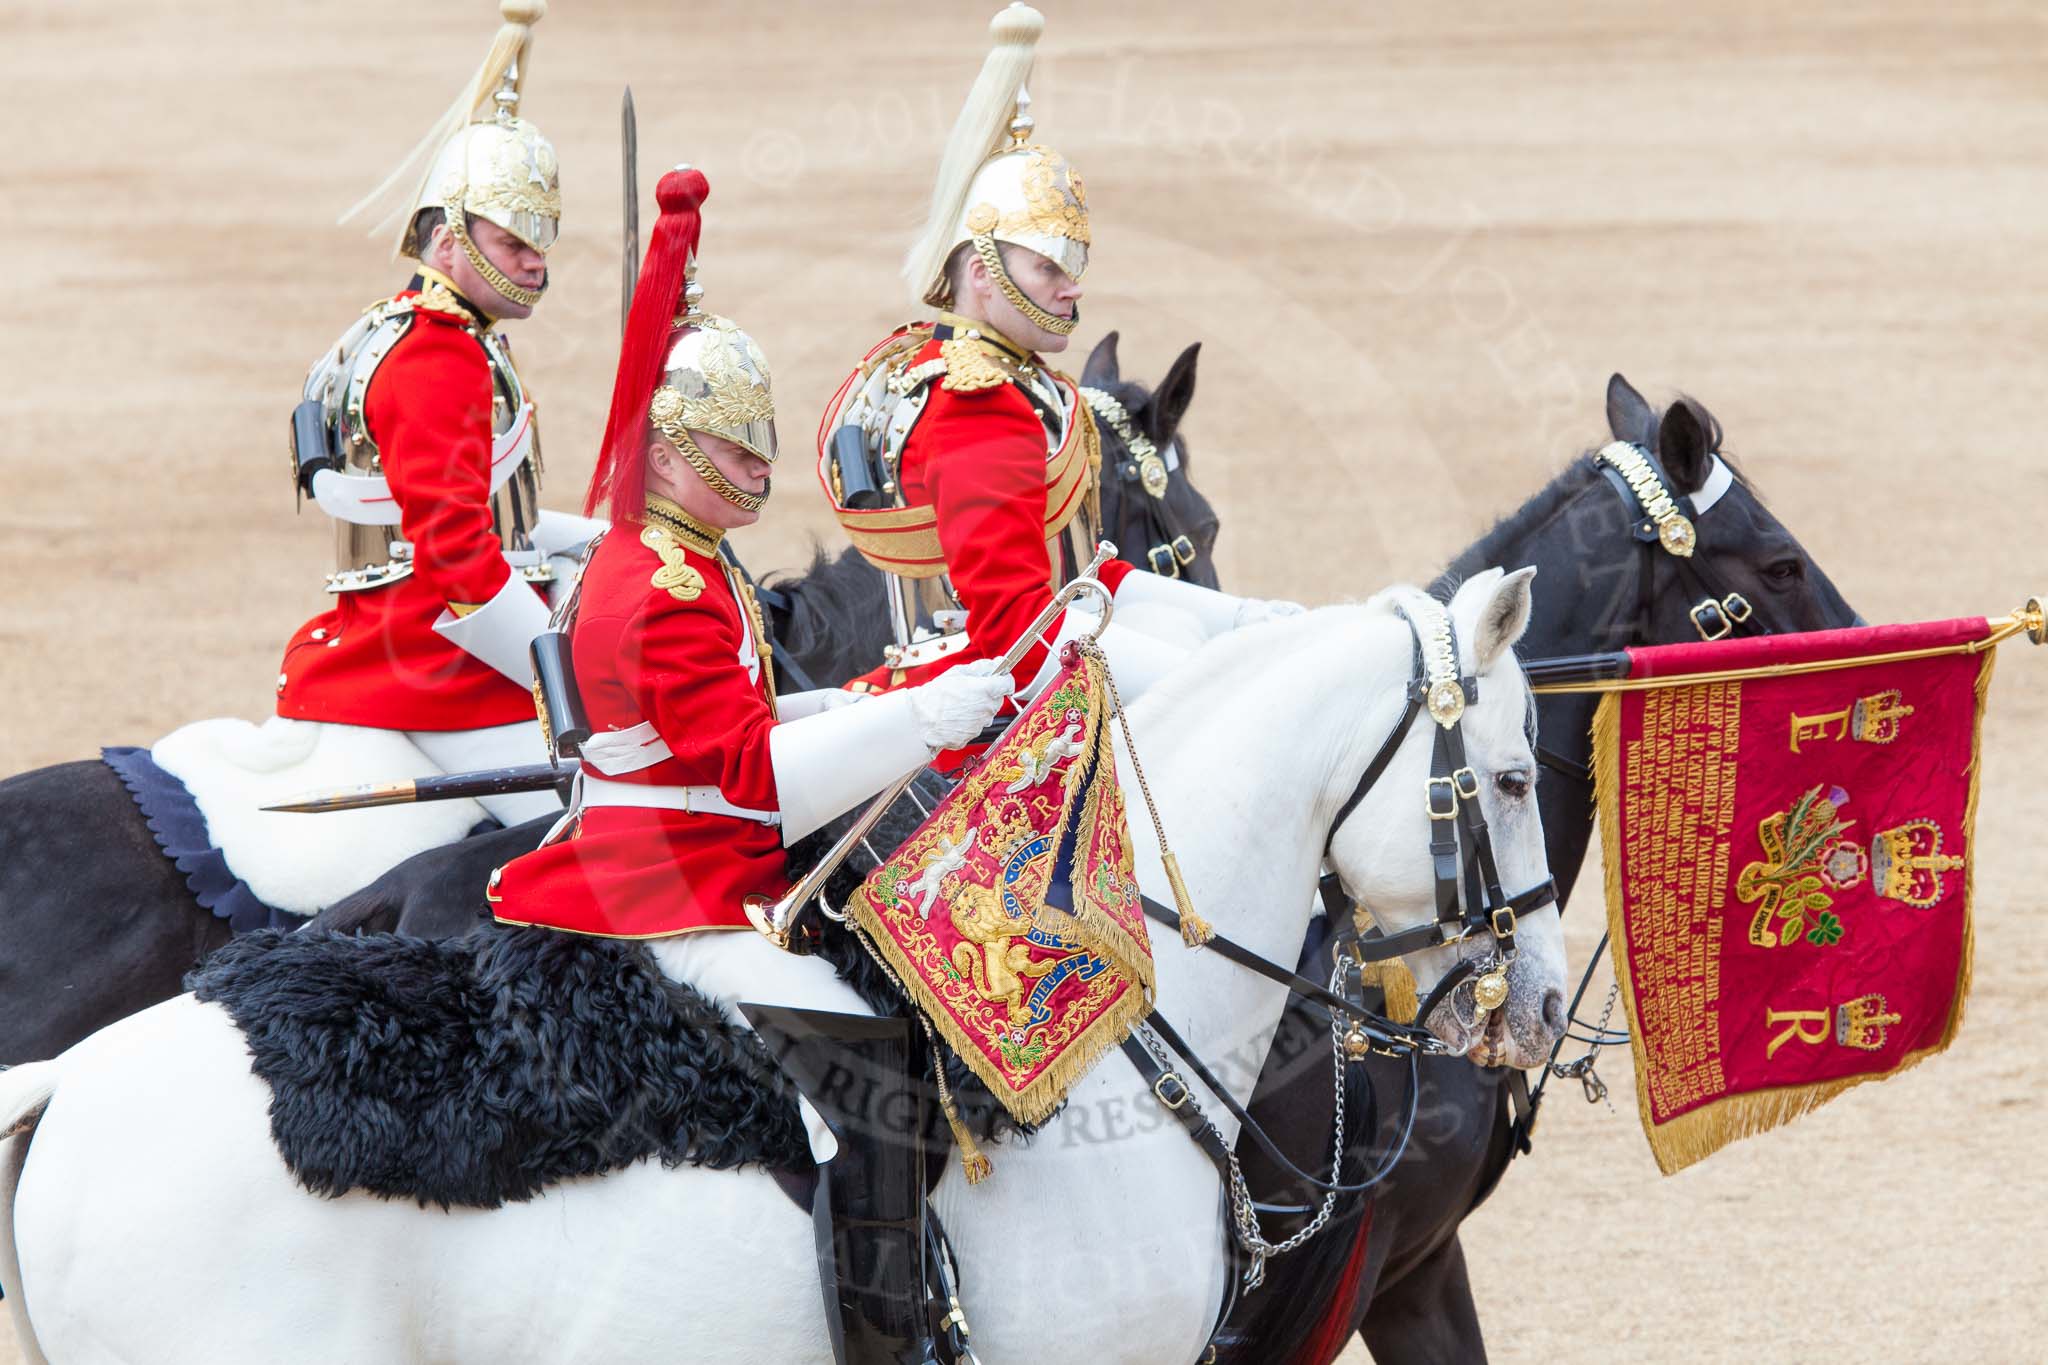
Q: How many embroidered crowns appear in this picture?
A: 5